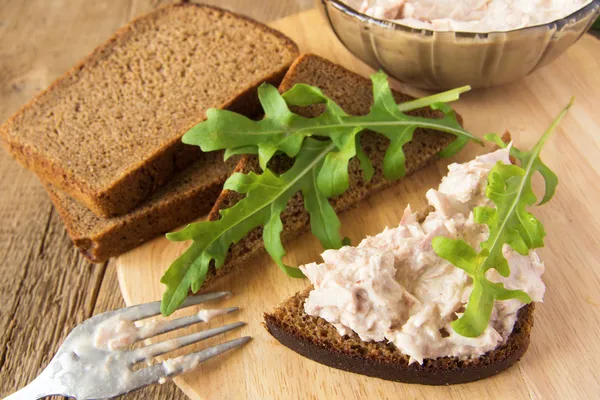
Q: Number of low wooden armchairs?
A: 0